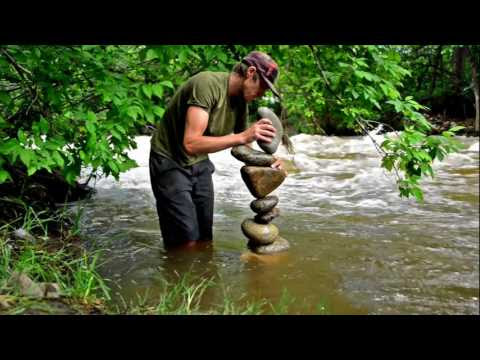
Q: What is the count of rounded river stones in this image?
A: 7